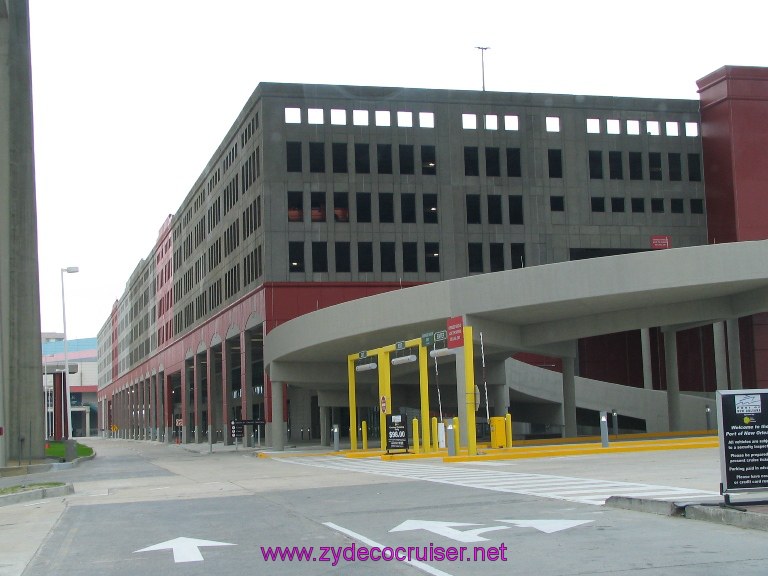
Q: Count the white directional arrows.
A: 3